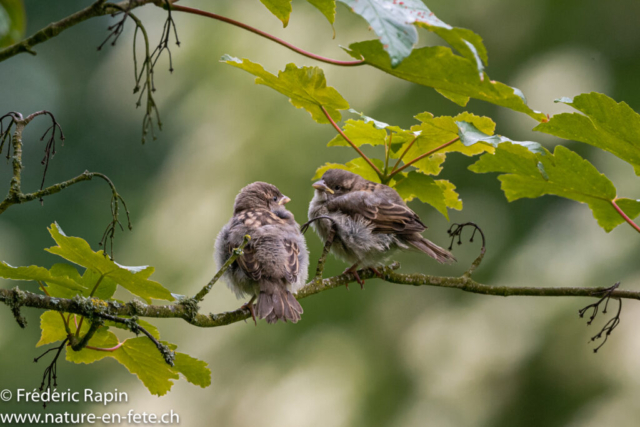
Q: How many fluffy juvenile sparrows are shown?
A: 2